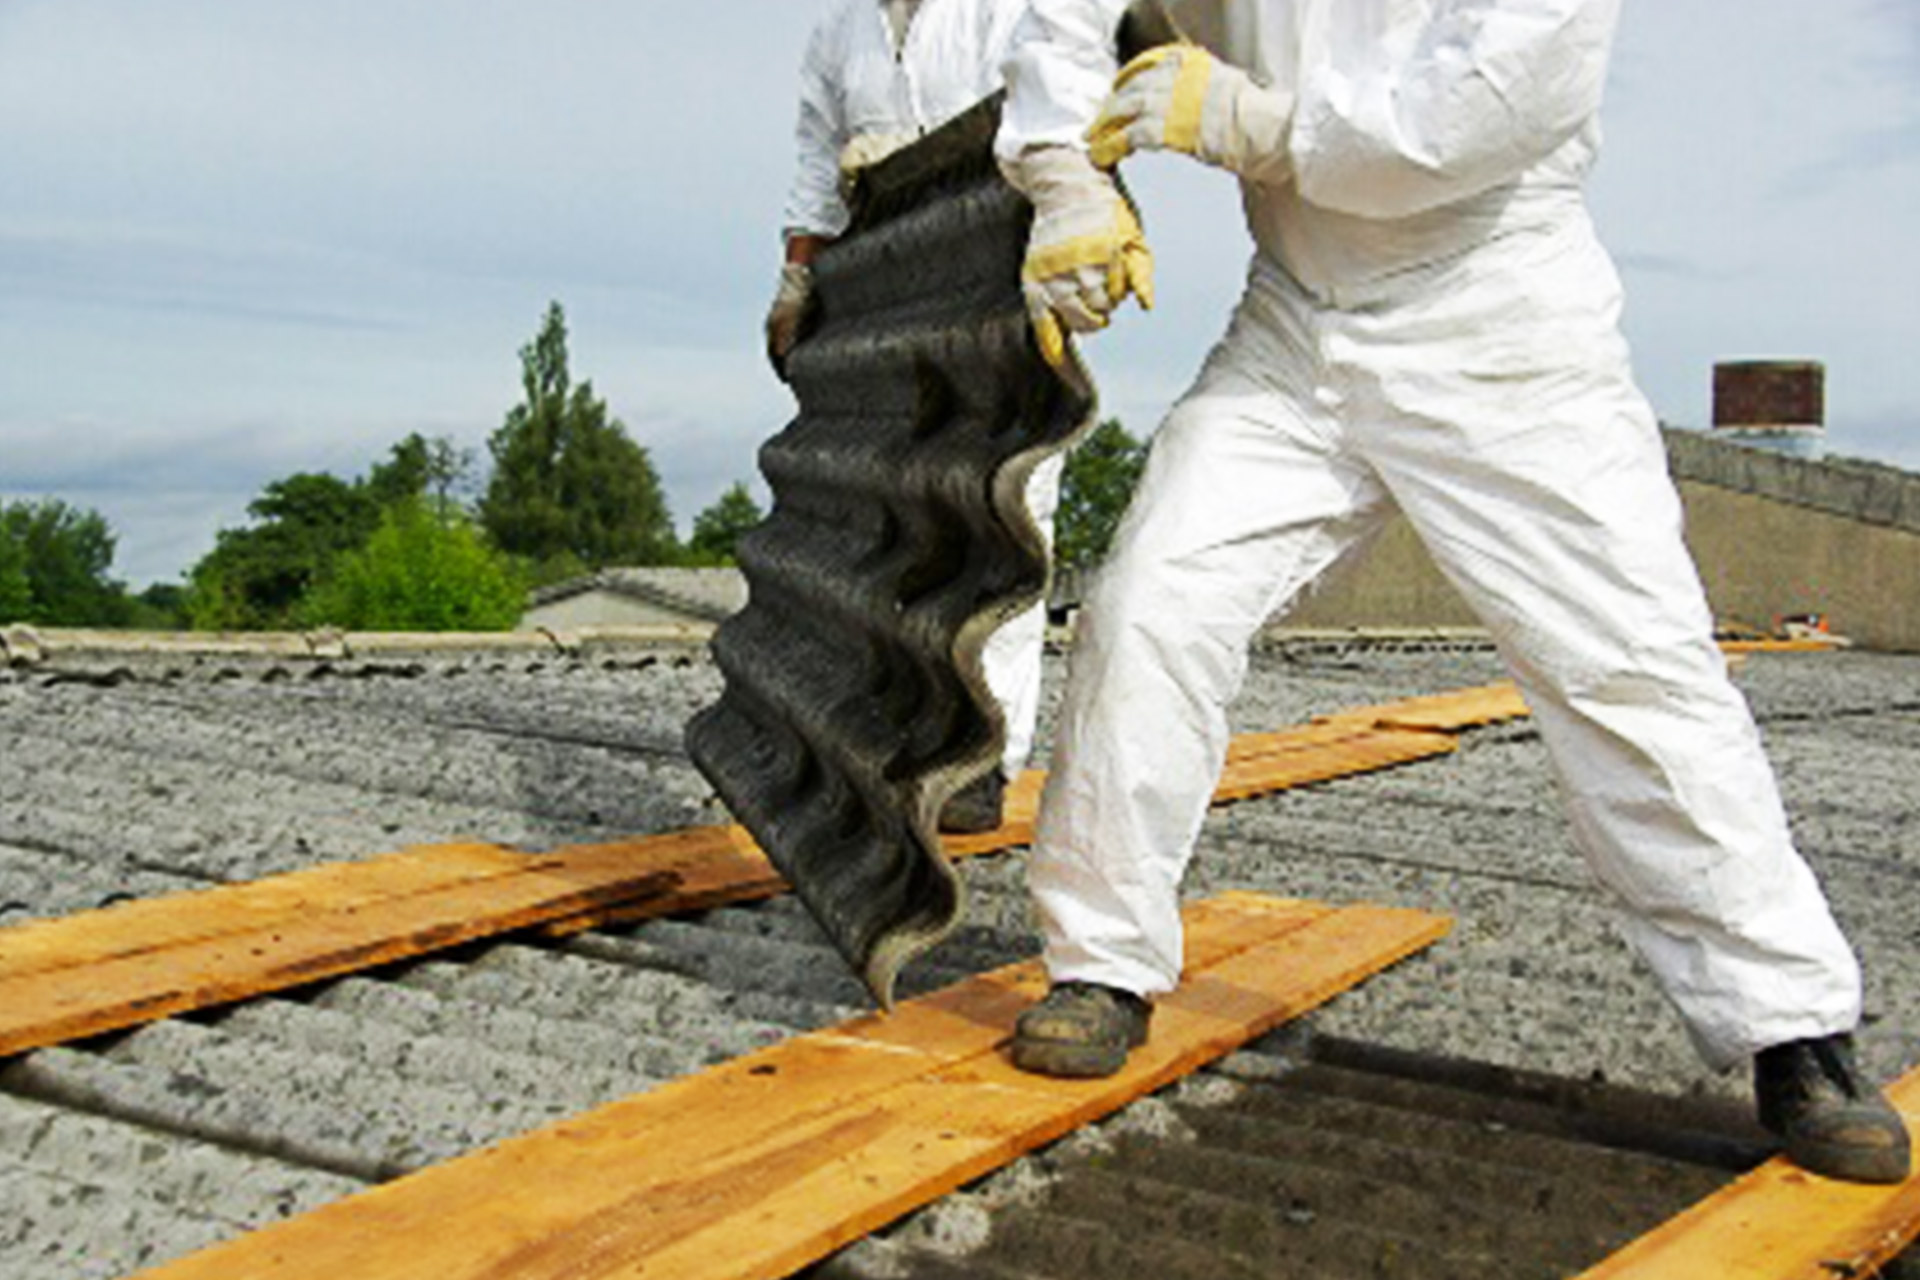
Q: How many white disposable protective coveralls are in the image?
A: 2